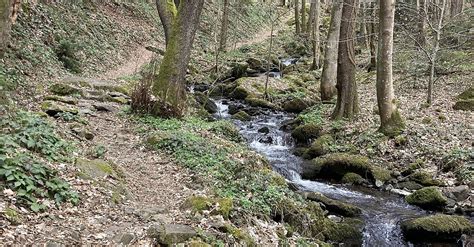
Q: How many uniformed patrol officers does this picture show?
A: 0